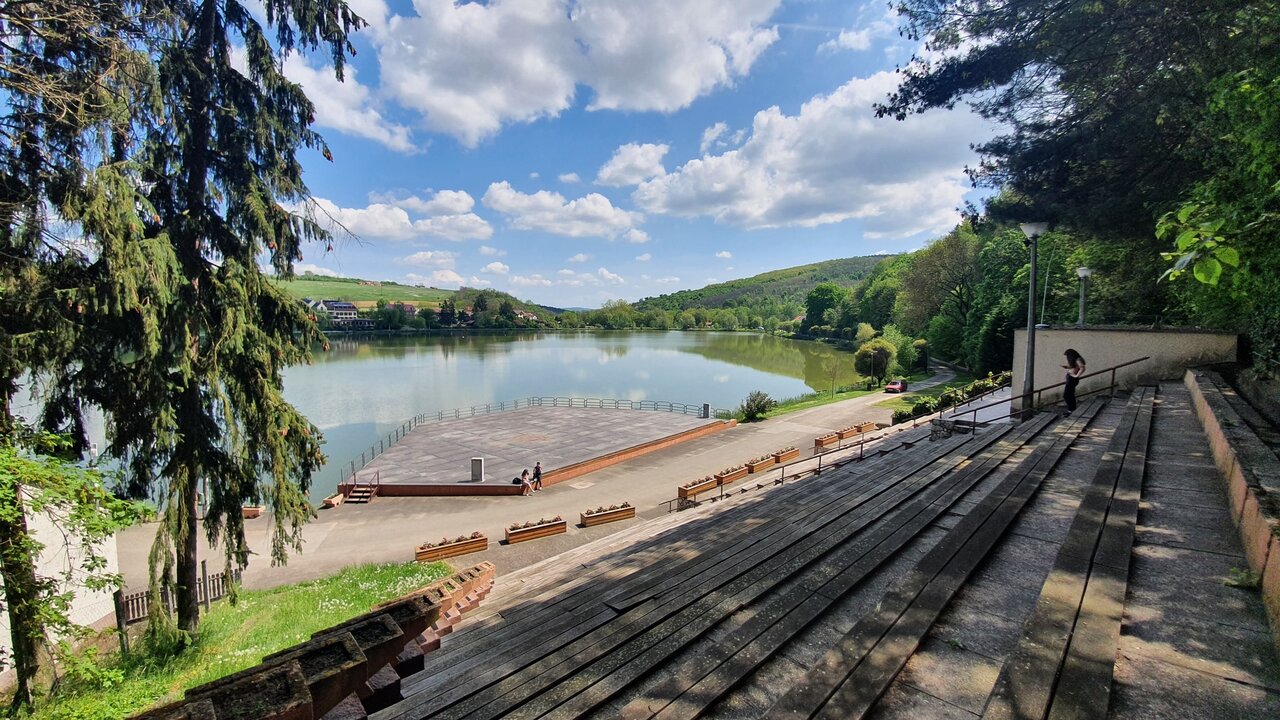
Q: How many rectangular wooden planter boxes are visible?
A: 10